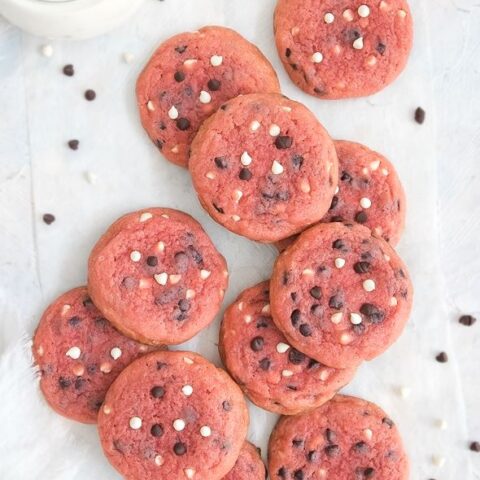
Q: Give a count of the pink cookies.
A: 11